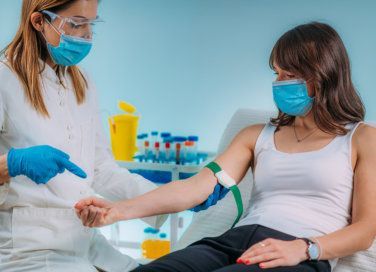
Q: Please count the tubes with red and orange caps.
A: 5